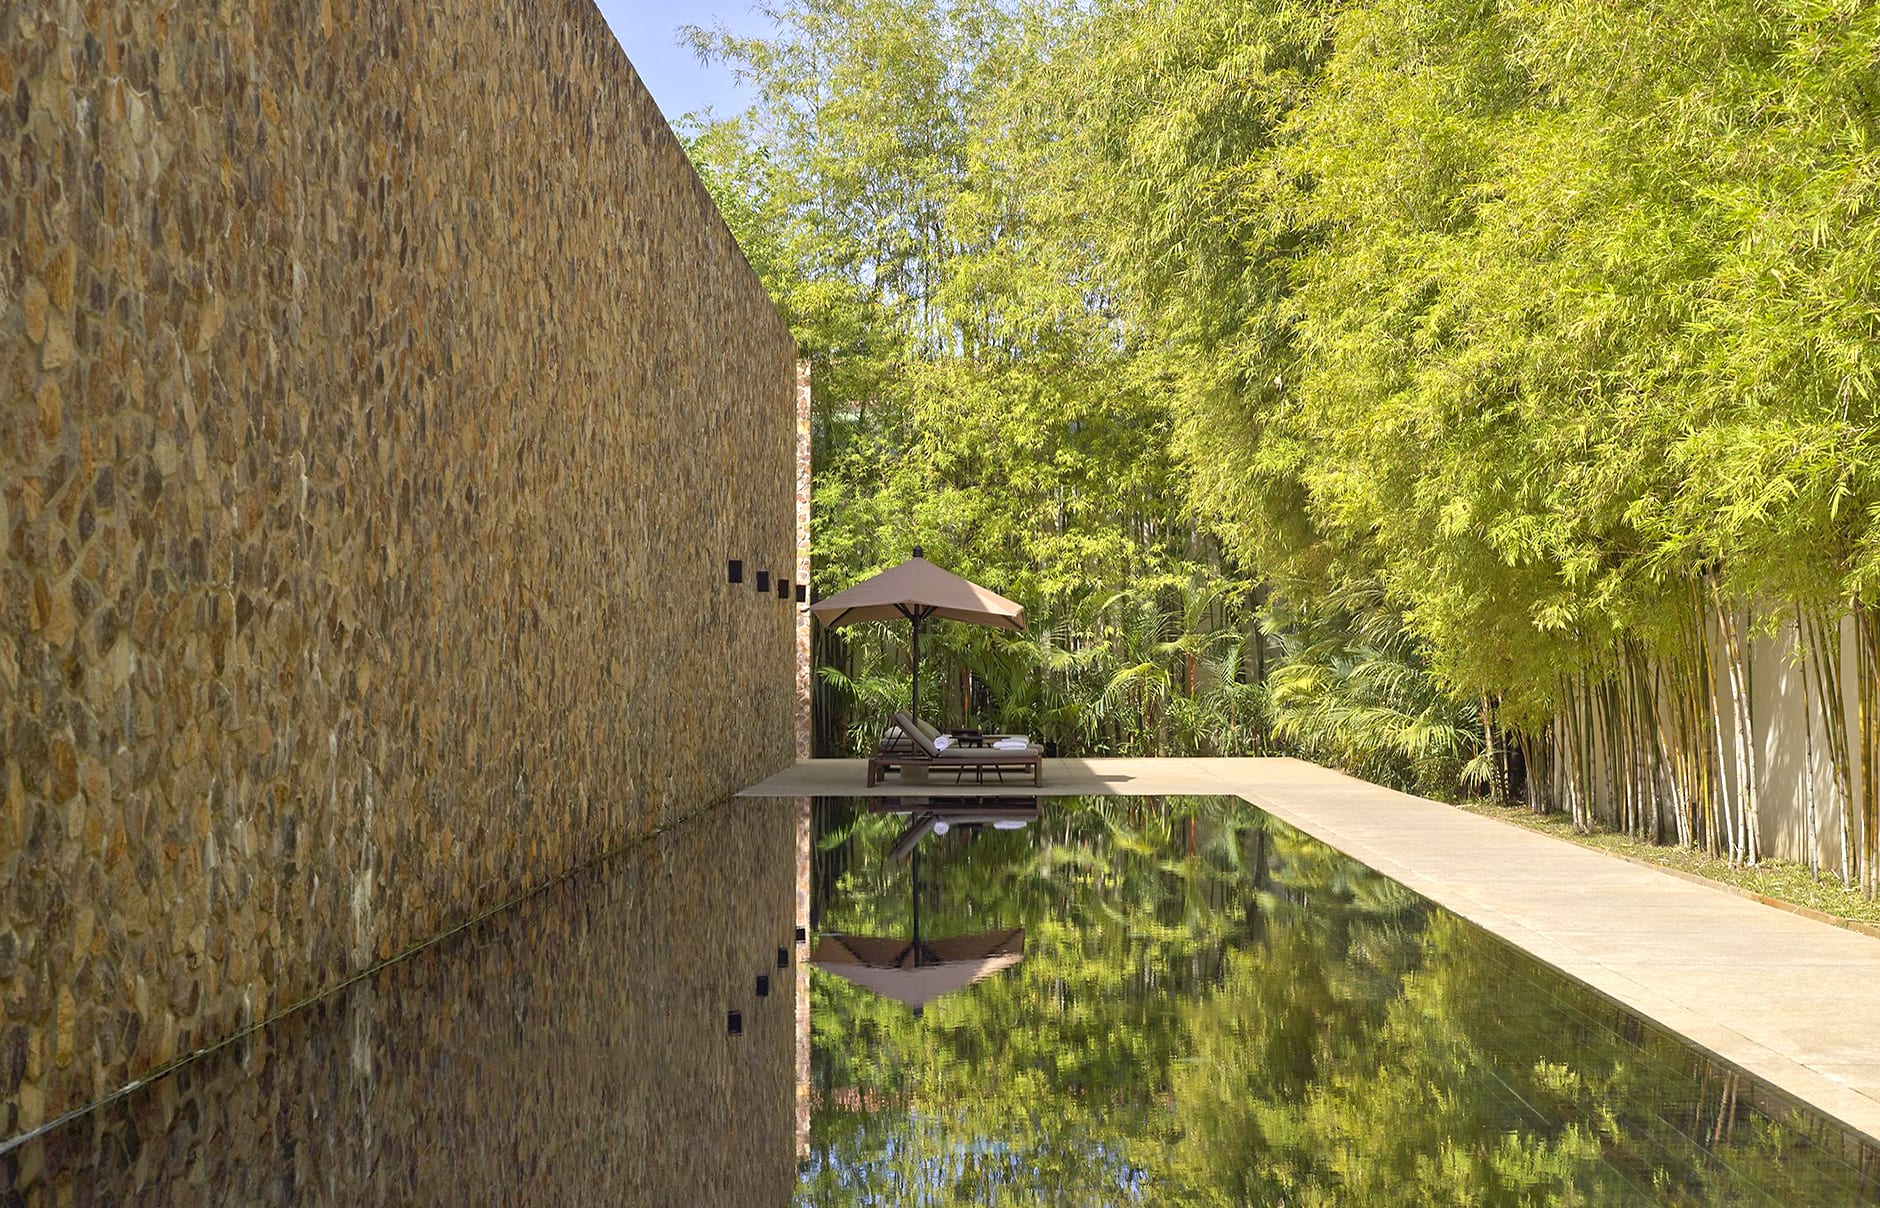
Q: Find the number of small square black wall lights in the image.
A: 4